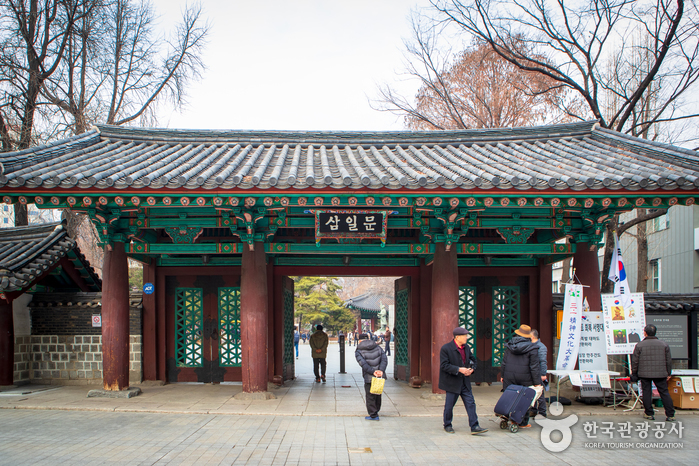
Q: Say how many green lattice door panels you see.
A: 6